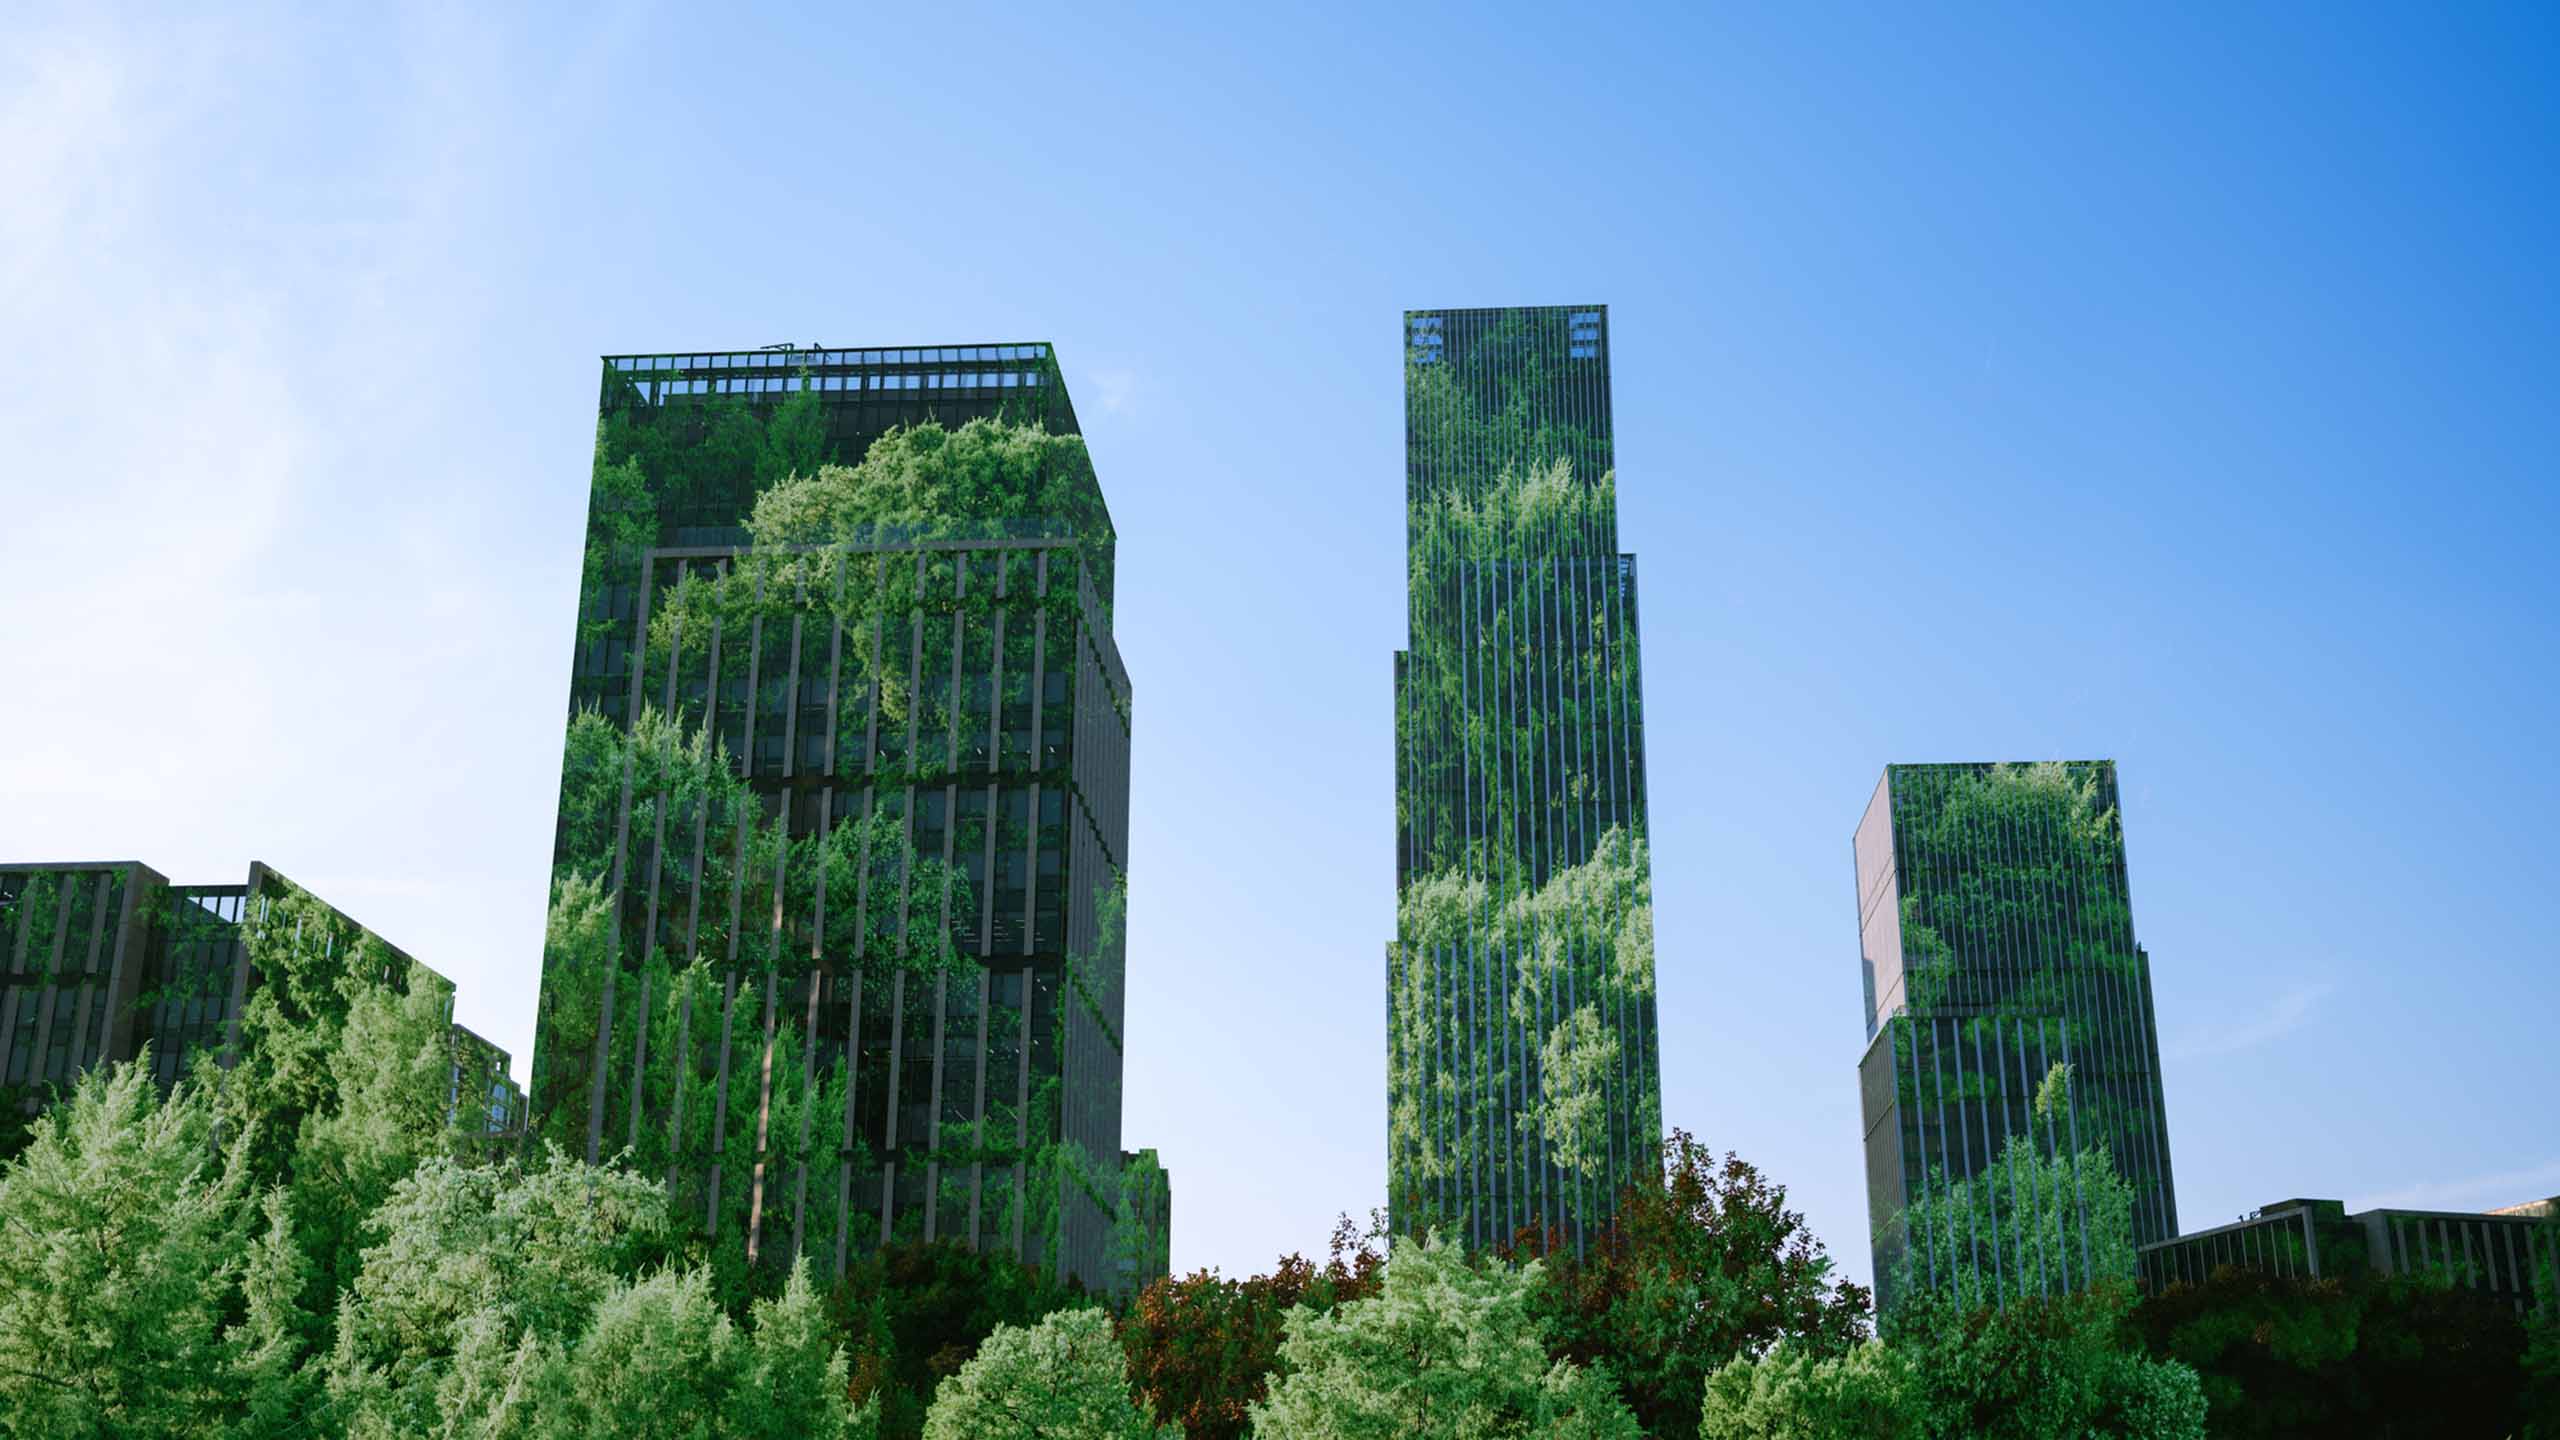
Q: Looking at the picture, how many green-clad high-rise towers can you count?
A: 3